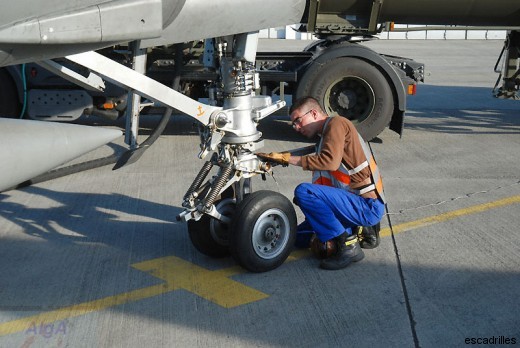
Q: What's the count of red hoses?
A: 0